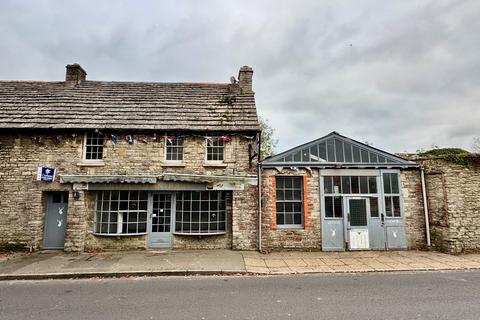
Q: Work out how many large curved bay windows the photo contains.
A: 2